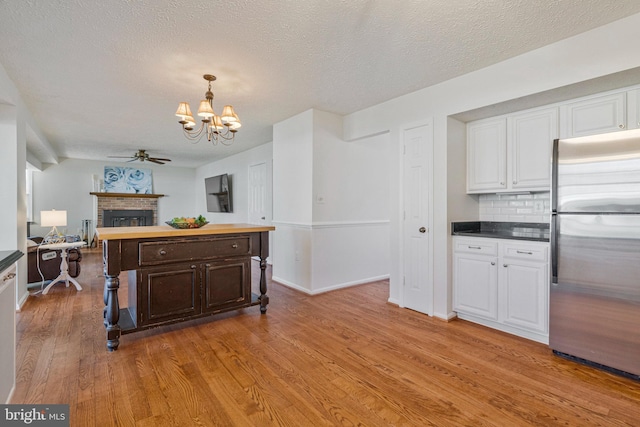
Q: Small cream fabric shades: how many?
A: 6